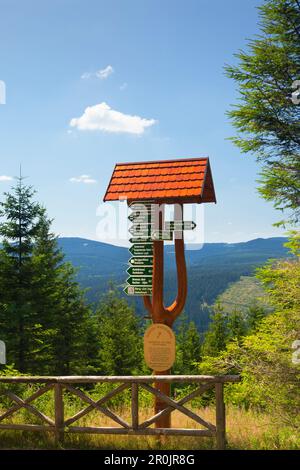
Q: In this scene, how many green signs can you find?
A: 11